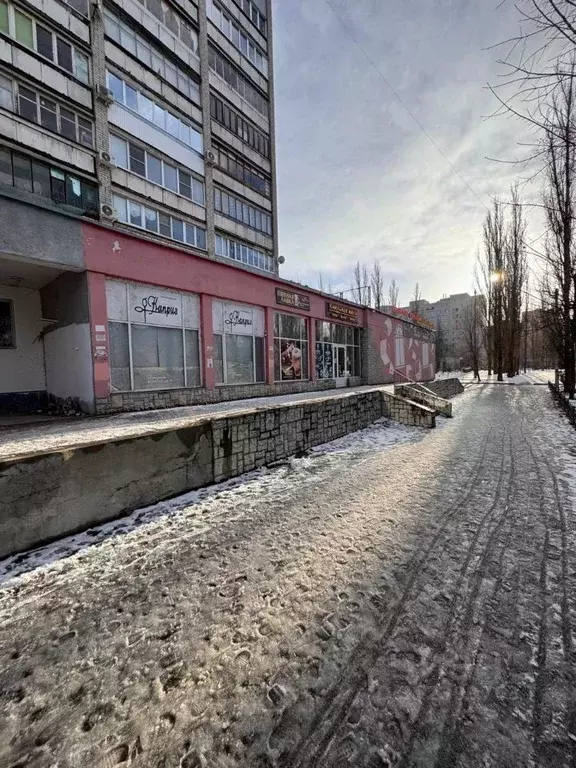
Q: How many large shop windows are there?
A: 4